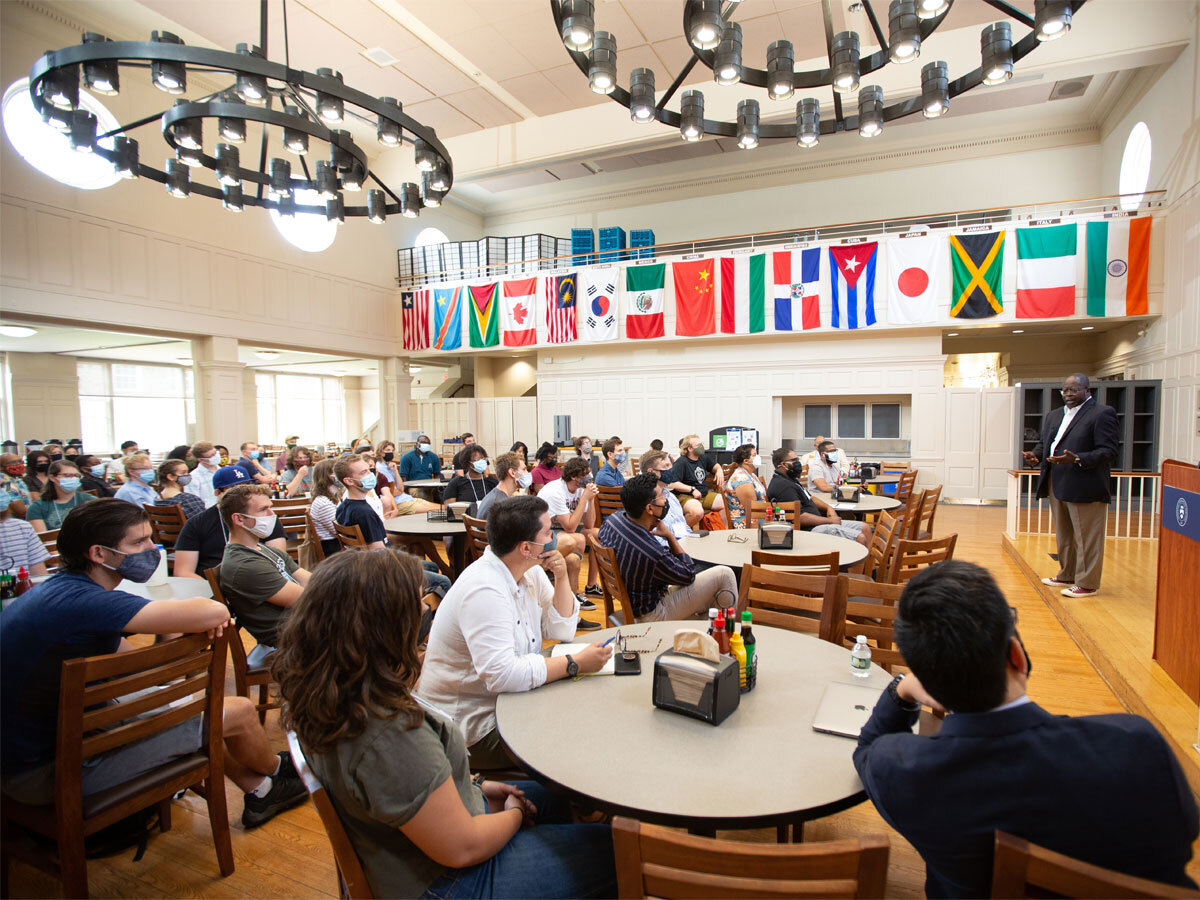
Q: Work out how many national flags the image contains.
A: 15